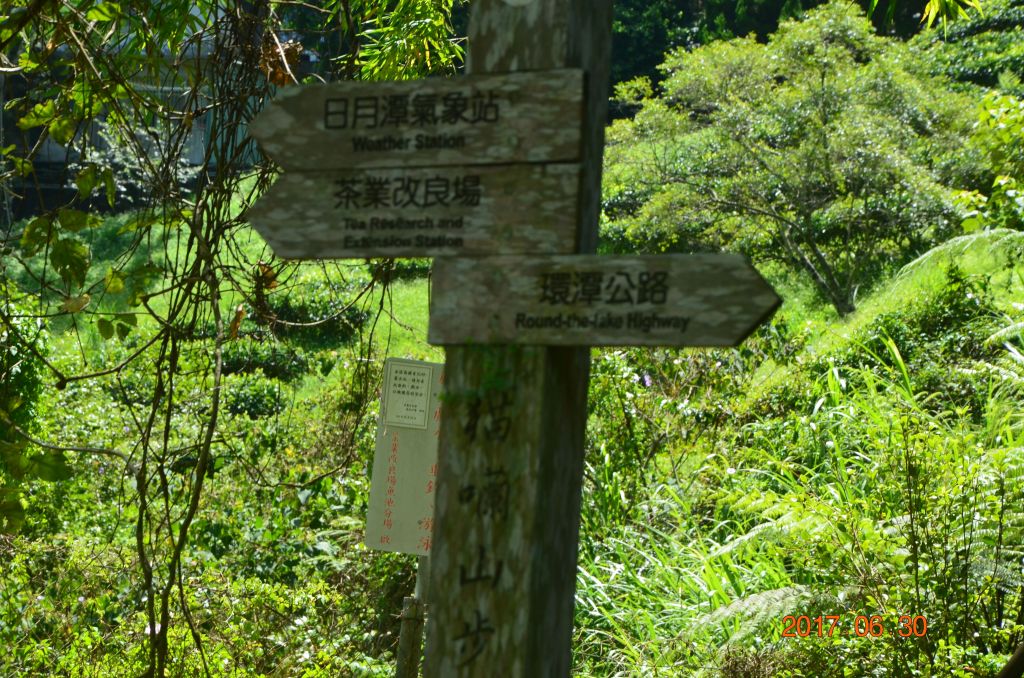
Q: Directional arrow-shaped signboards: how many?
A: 3